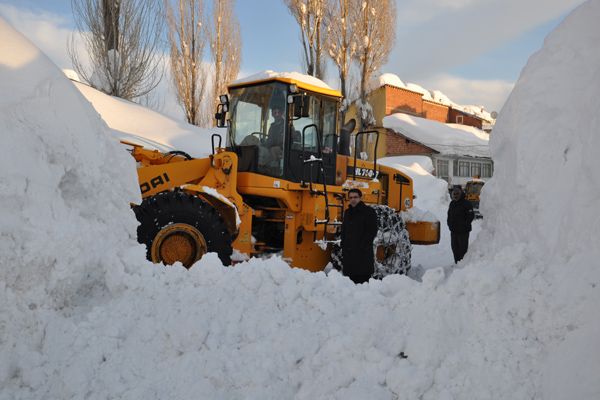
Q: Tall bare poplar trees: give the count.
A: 6